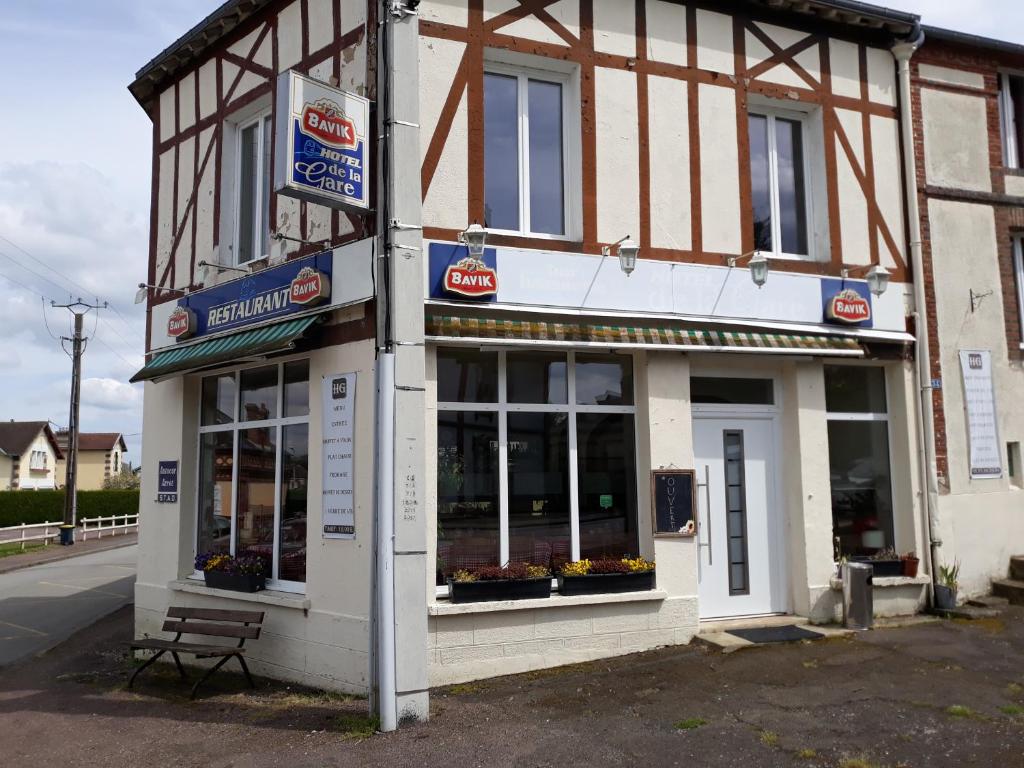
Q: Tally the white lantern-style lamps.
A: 4